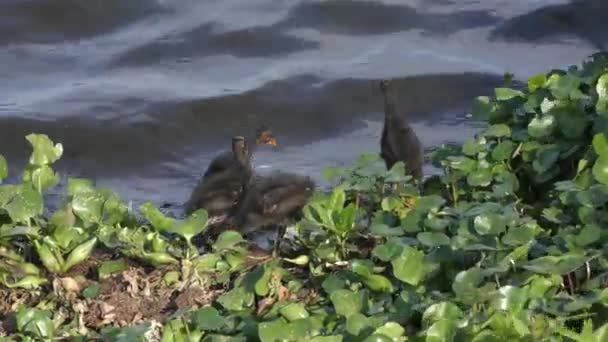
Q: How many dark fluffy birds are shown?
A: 3